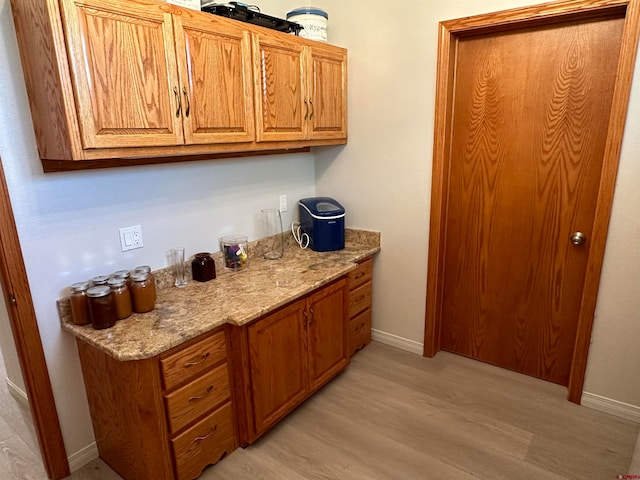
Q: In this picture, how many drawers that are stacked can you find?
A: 6